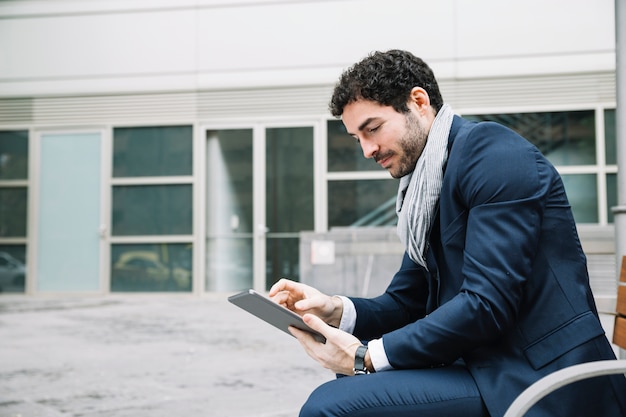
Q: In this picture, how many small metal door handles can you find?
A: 2